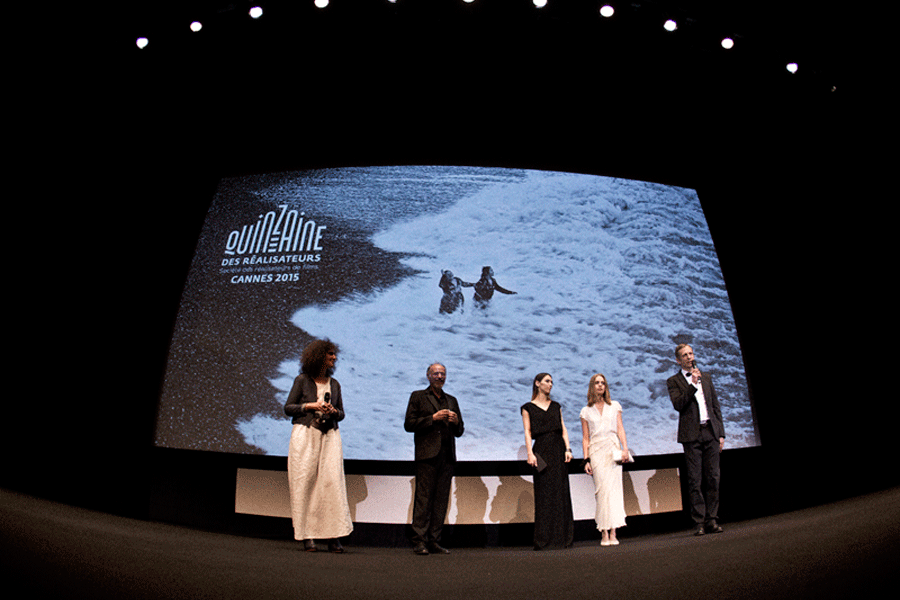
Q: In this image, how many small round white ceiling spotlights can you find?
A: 11